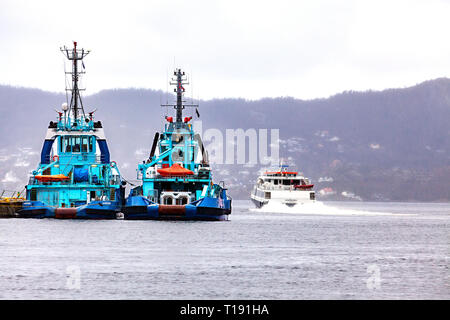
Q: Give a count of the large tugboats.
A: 2